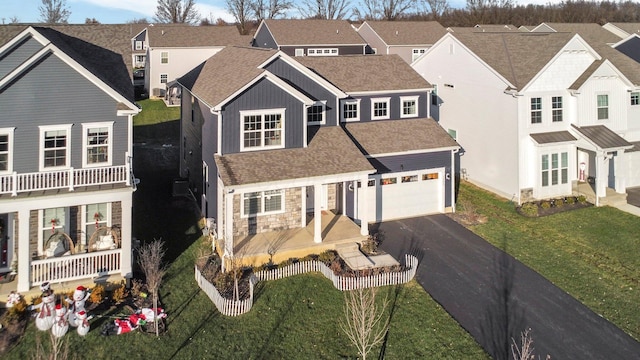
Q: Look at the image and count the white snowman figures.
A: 4